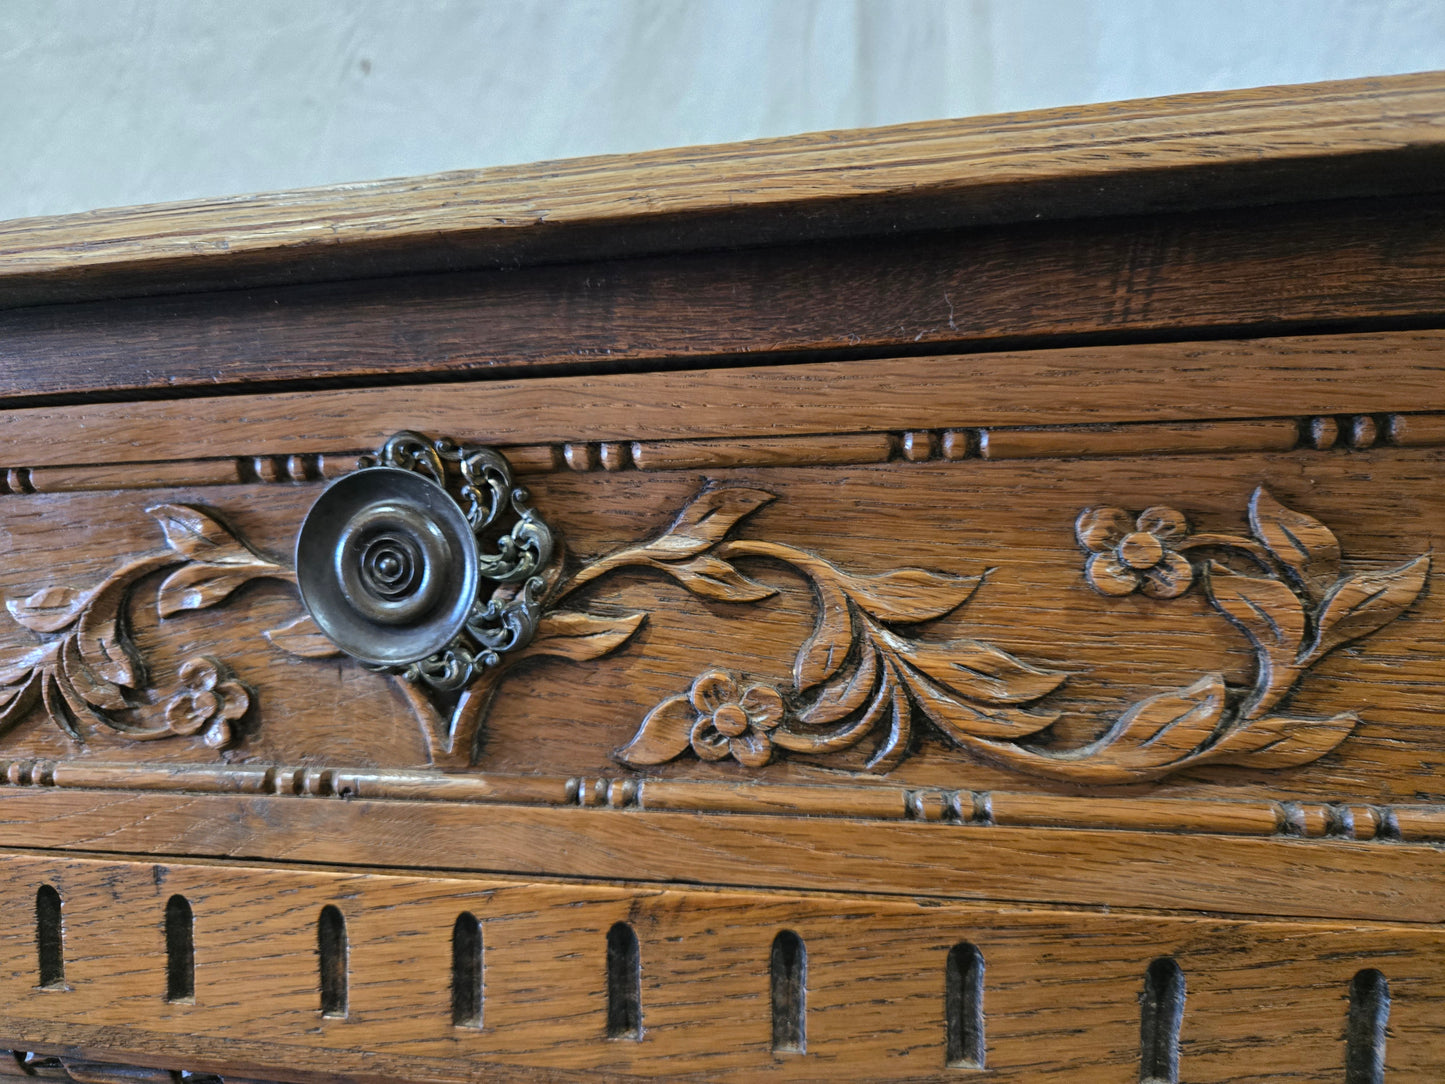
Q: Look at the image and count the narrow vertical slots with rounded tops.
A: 9